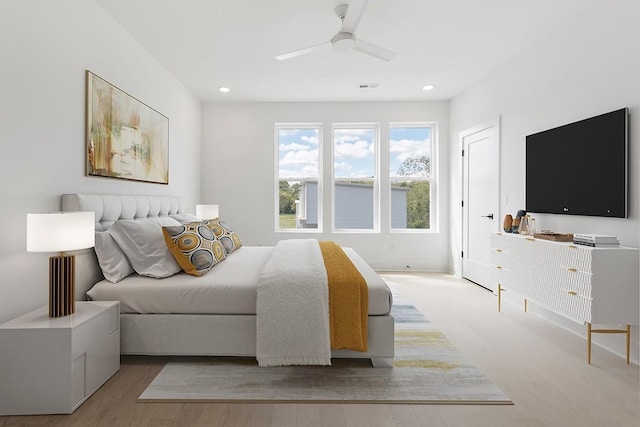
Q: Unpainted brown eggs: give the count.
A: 0